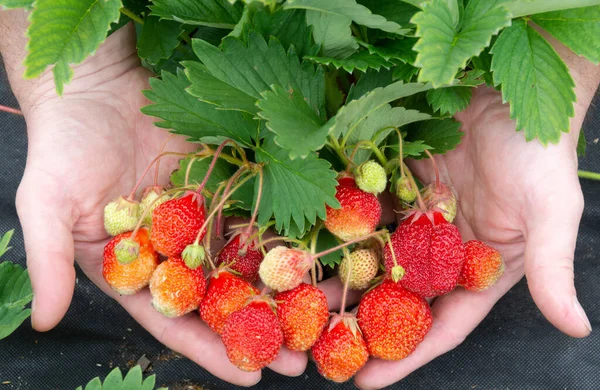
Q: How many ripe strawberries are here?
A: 12